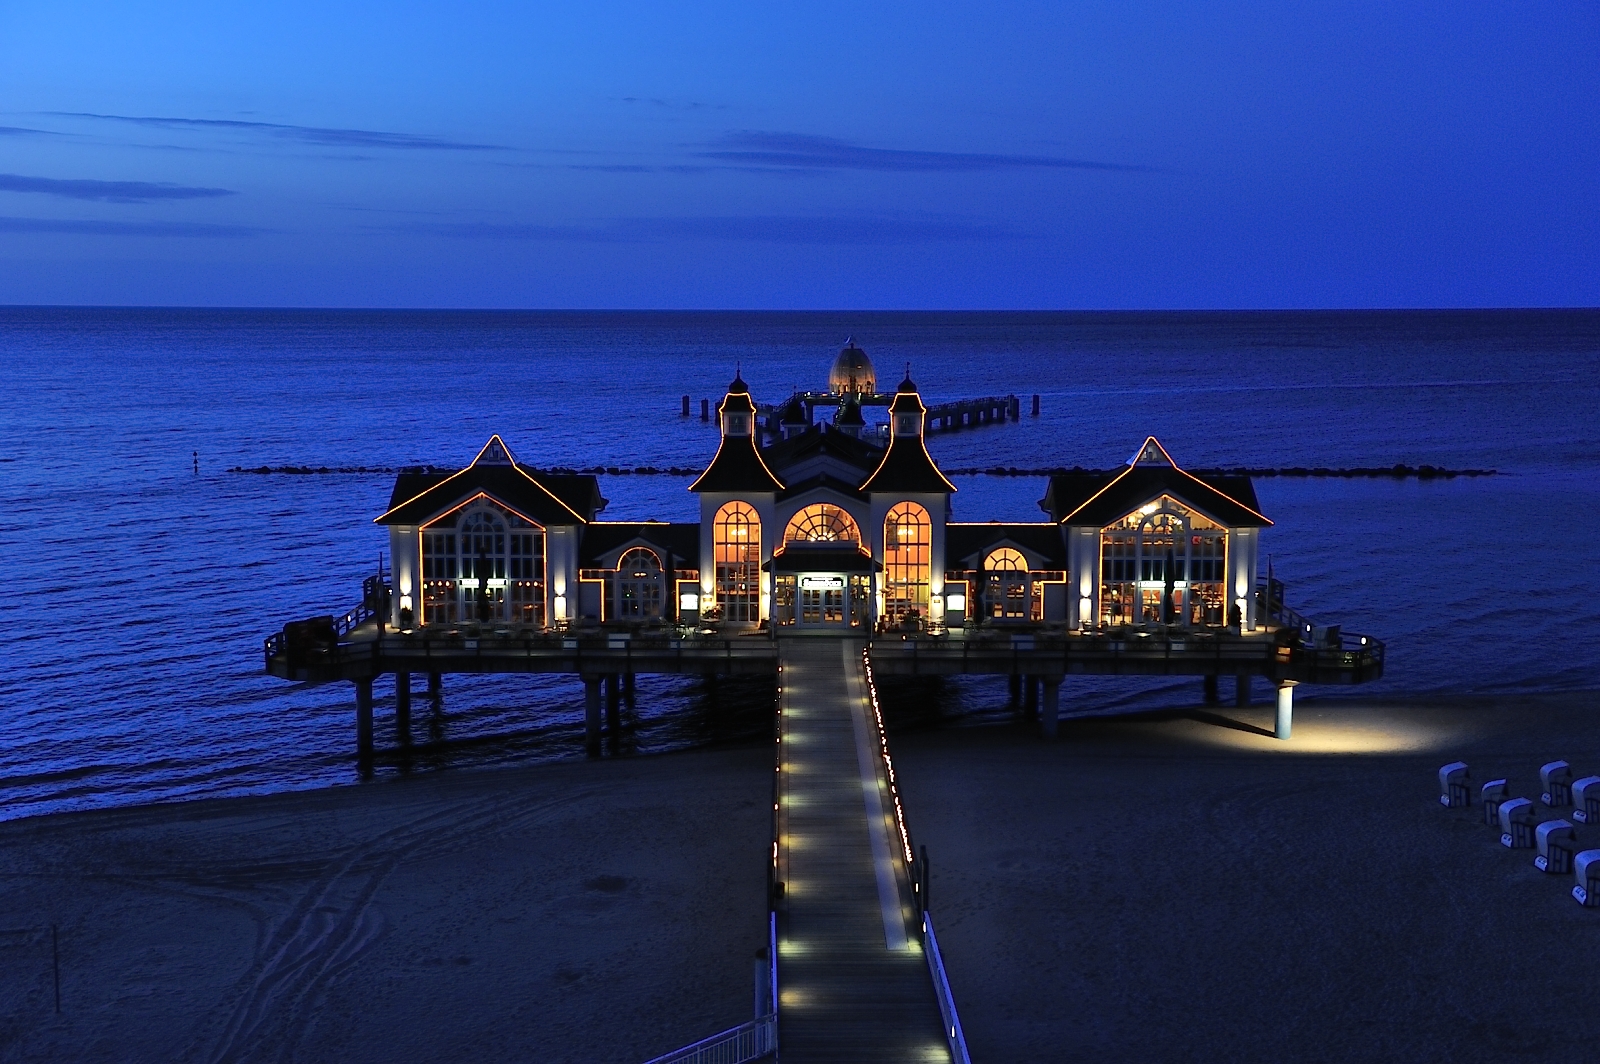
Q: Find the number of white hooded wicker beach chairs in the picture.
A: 7